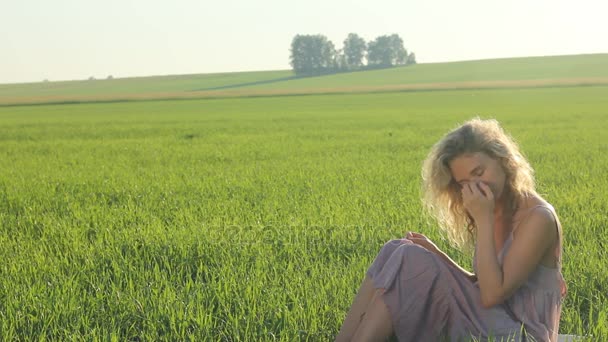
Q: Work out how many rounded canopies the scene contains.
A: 3